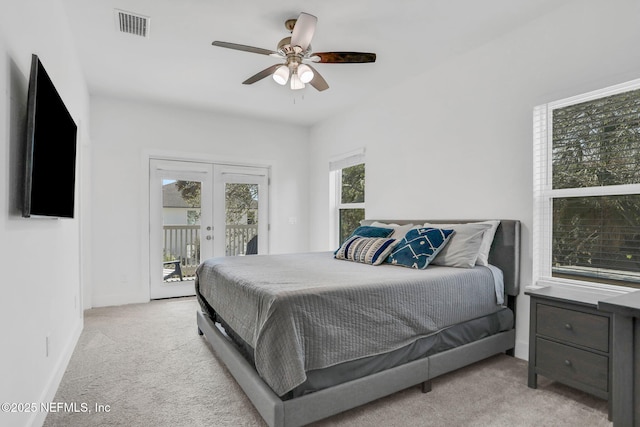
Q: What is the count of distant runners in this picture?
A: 0